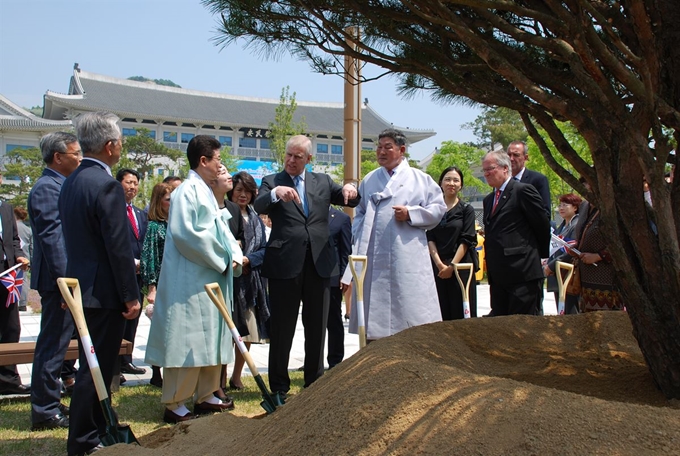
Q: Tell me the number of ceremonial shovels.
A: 5